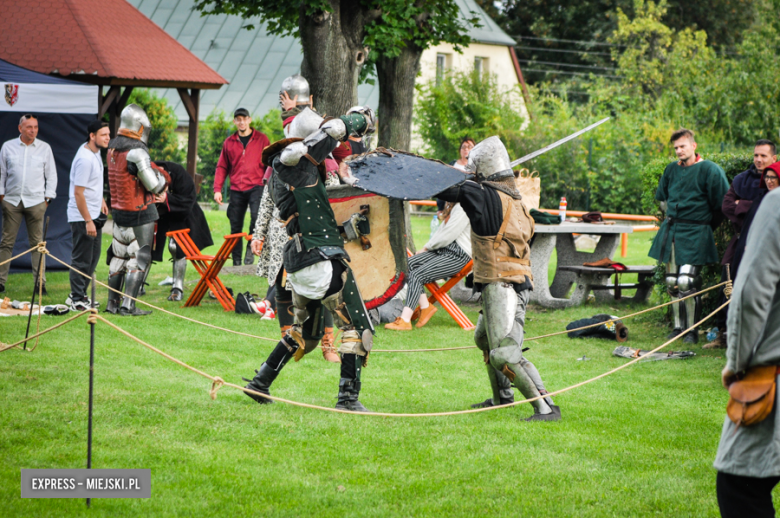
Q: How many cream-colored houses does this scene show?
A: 1